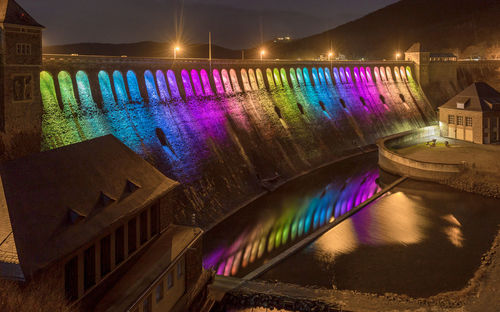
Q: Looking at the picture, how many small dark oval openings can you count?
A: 8